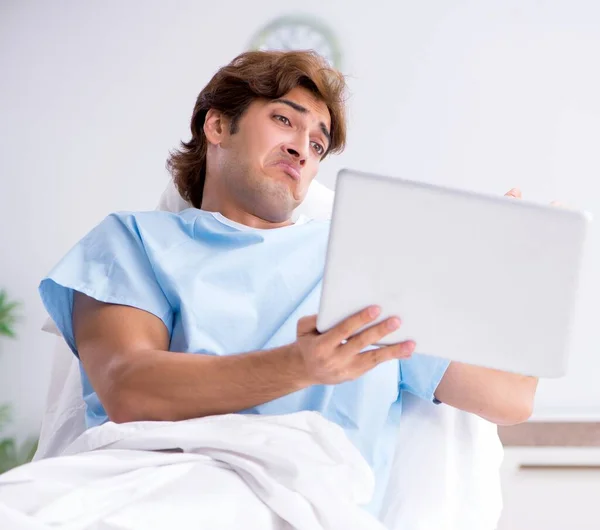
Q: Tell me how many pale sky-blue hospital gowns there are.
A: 1